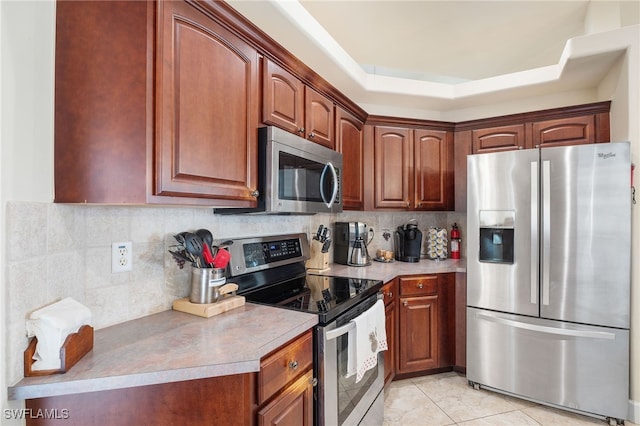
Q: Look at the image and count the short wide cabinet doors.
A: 2